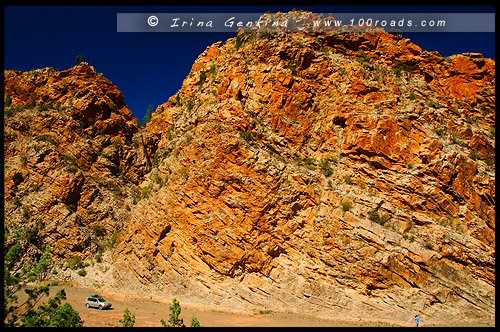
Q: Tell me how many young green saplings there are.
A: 3